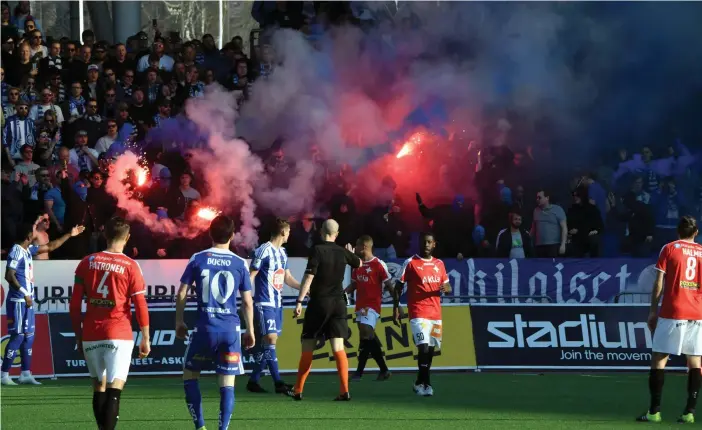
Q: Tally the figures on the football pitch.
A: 8